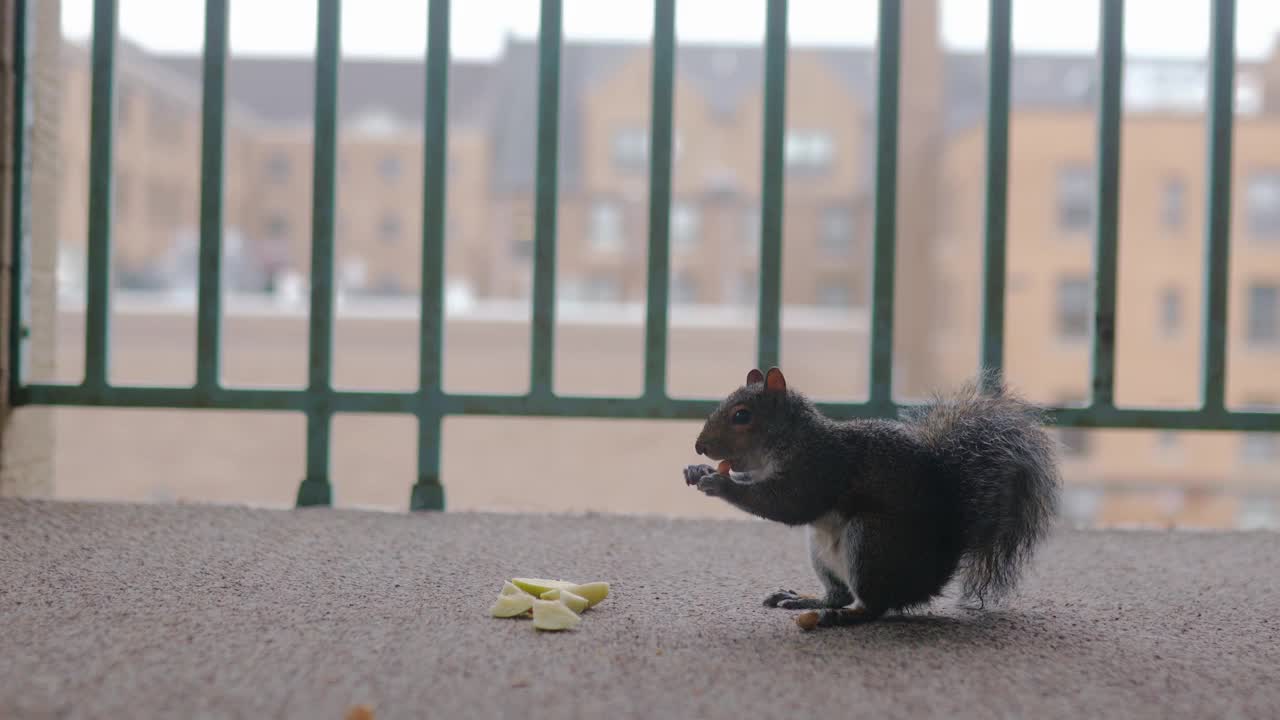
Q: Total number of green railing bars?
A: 12